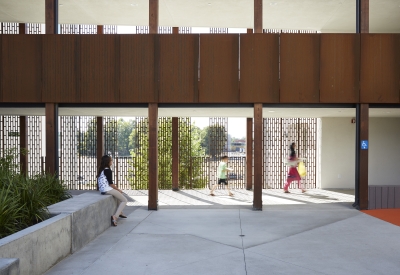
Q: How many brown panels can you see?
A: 10